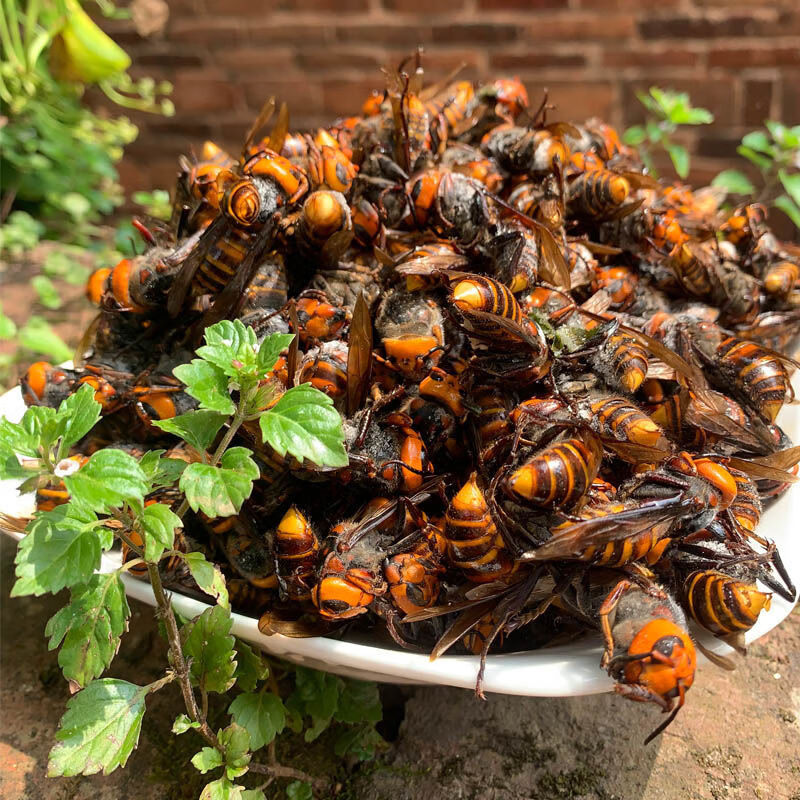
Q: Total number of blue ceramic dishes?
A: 0